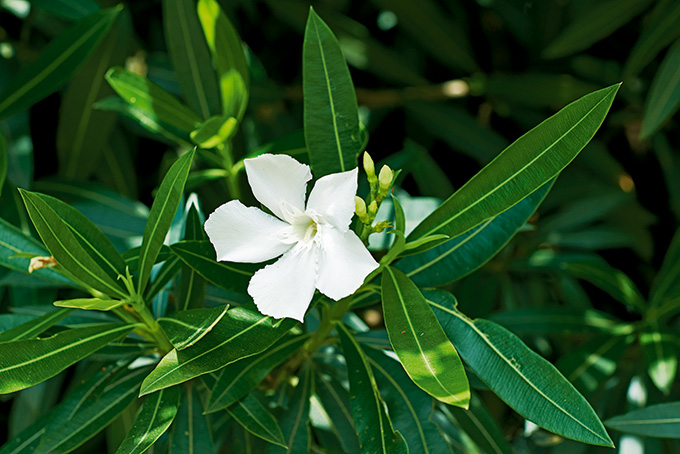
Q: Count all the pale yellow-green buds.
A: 4